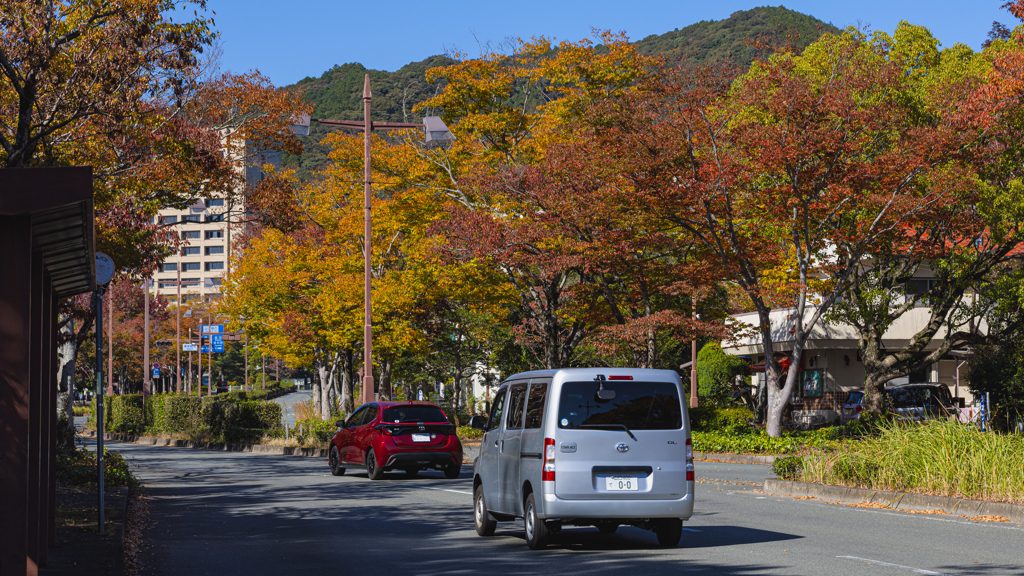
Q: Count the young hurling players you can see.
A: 0